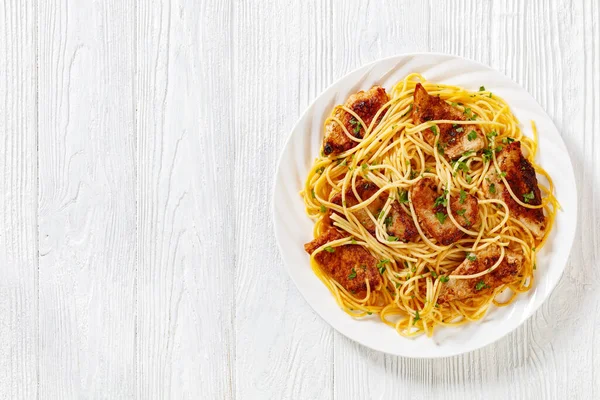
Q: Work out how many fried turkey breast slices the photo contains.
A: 7